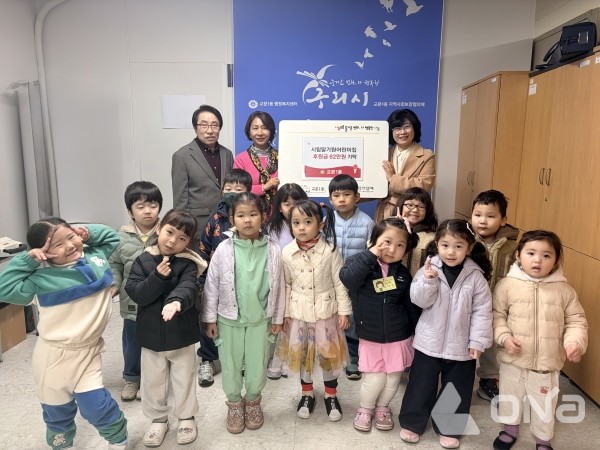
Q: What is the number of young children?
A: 13